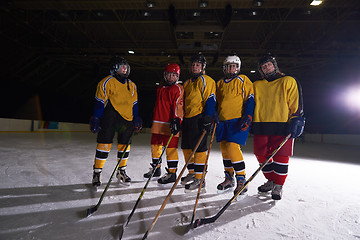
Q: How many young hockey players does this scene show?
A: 5